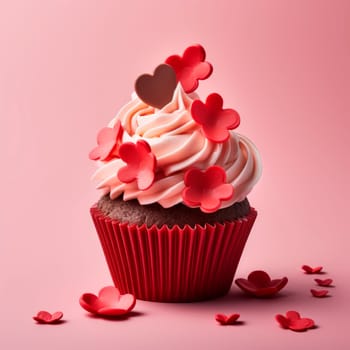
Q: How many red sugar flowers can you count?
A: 13